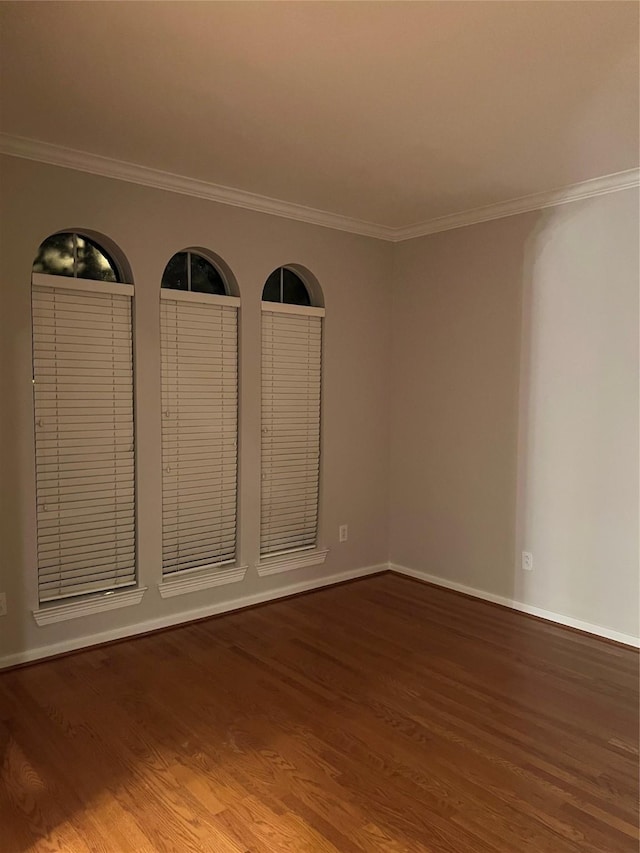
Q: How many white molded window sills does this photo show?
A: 3